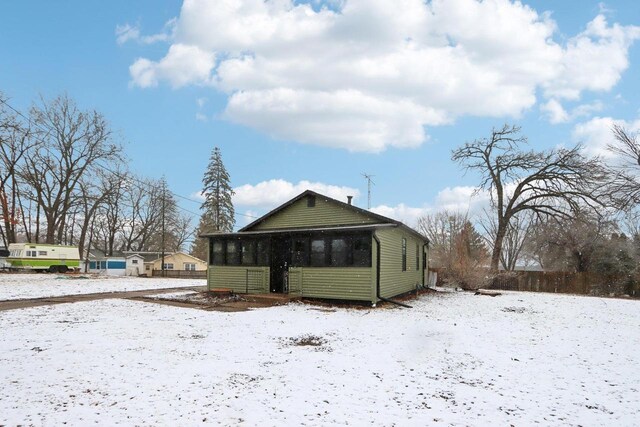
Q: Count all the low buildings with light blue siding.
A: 1